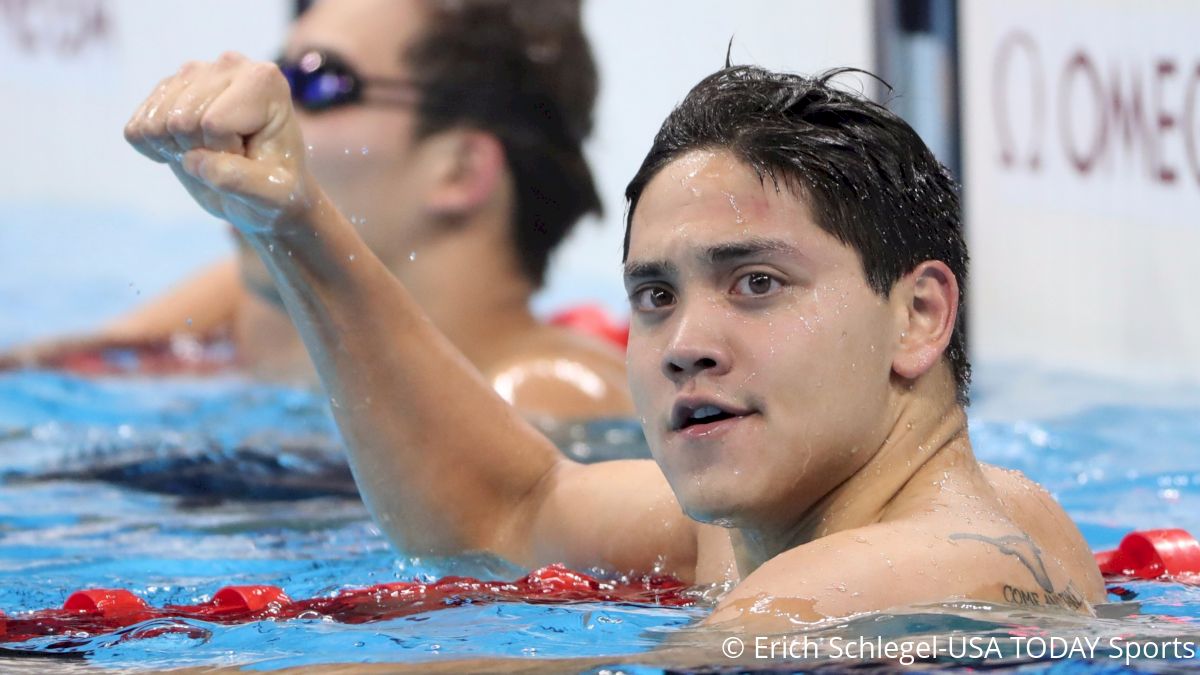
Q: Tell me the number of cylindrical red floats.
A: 3